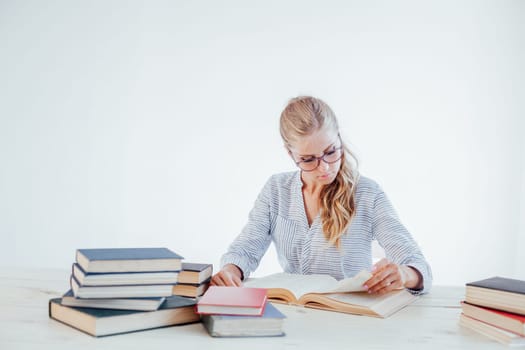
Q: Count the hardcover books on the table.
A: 13